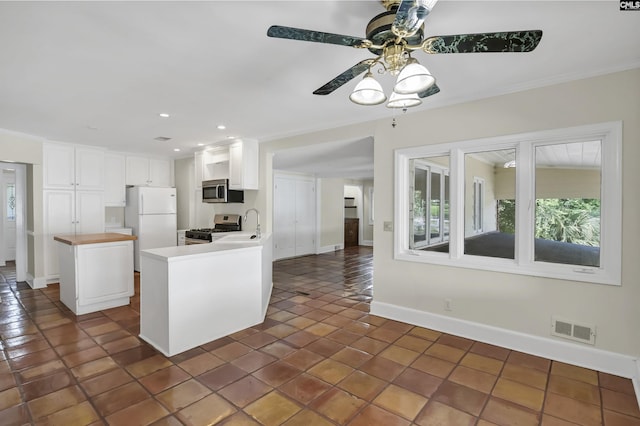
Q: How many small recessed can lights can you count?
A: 5